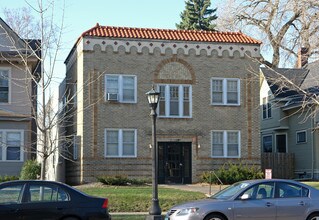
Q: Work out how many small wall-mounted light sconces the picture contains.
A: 2